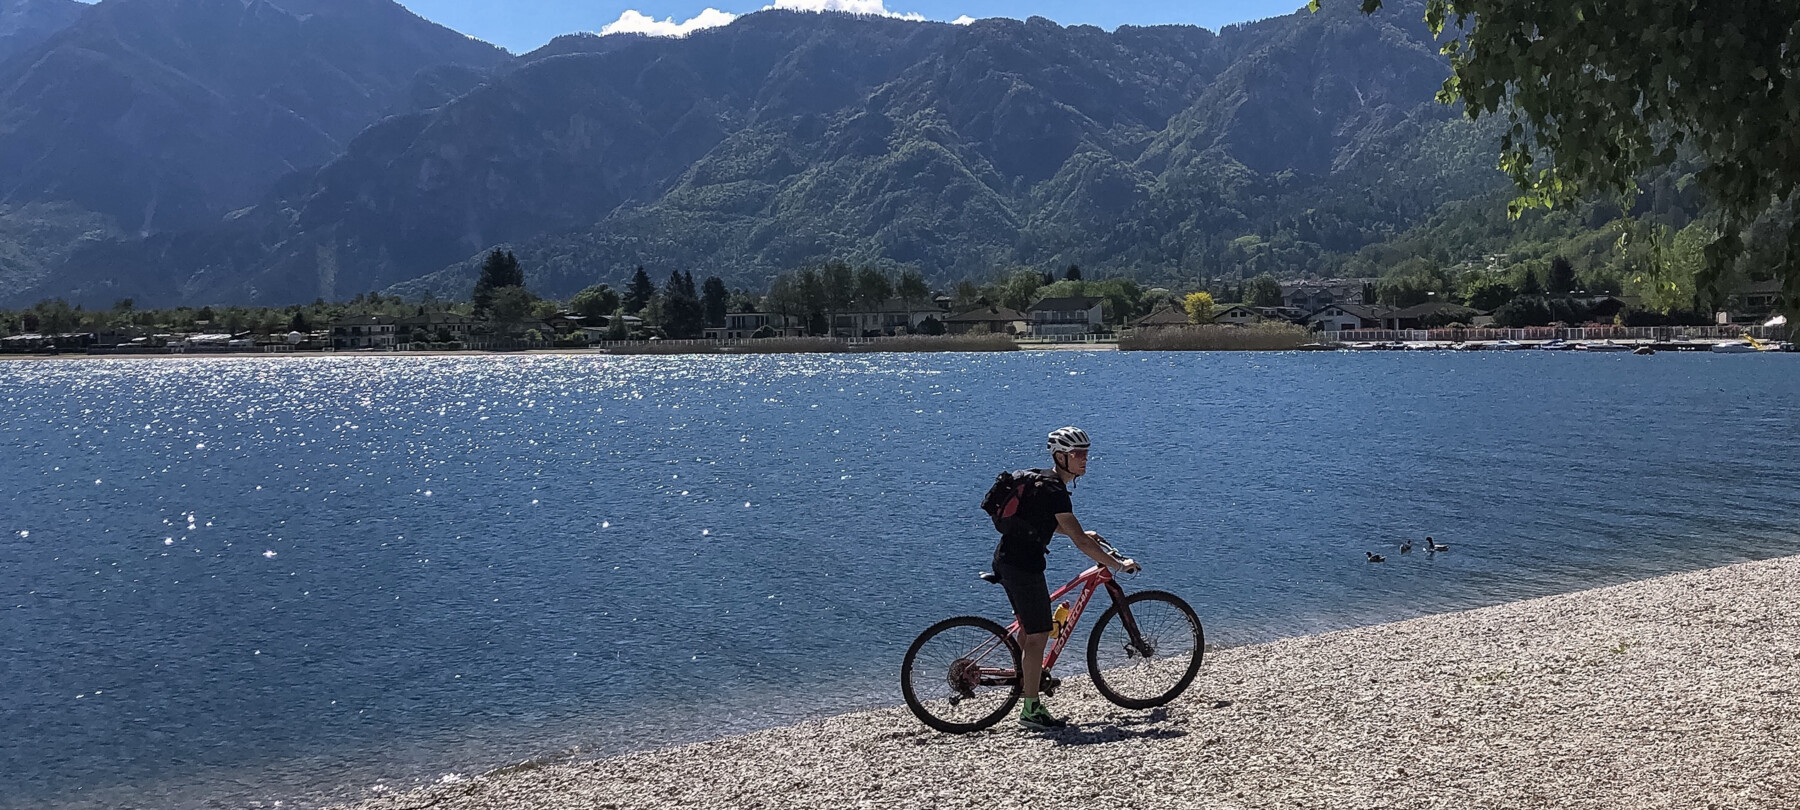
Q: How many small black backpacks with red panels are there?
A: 1